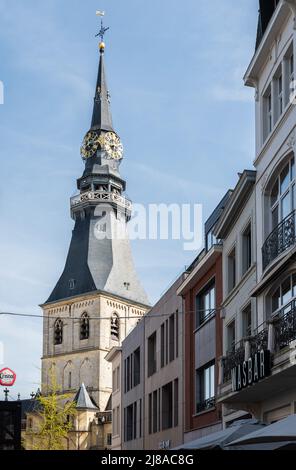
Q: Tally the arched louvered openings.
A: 3